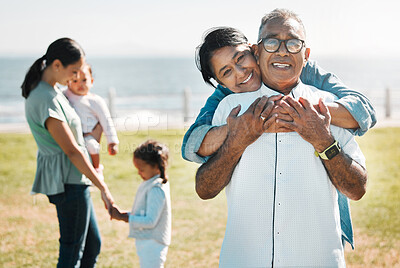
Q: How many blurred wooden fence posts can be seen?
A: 3